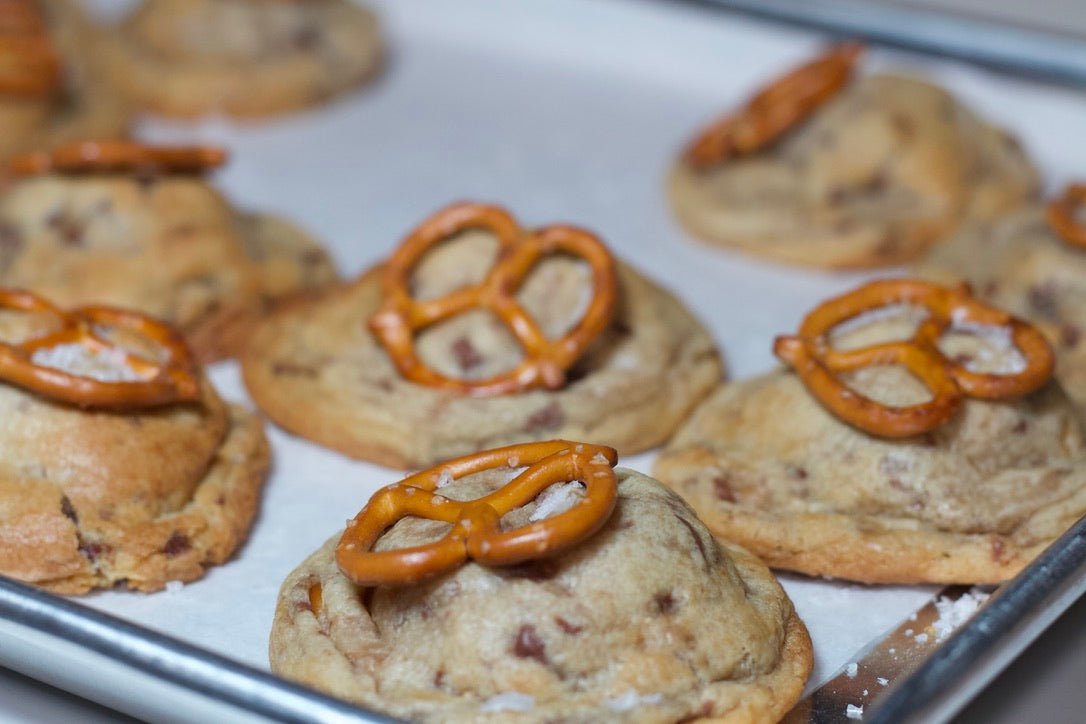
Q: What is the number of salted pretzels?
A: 8